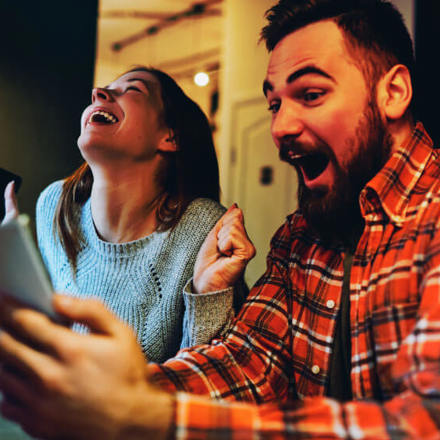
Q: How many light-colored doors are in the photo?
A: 1